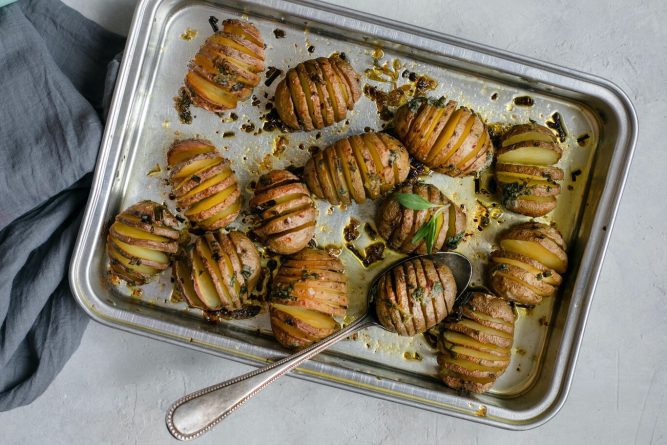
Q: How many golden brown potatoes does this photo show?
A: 14